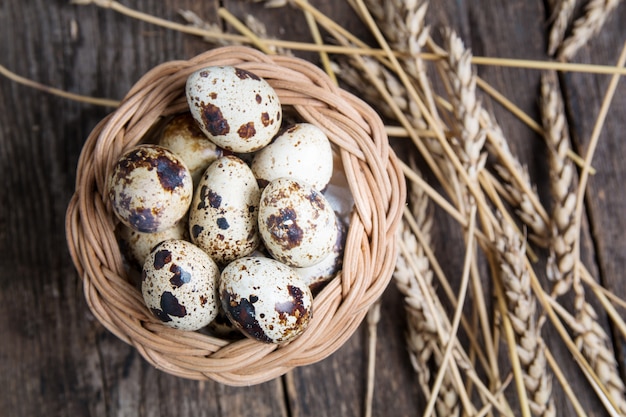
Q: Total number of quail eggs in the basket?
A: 10